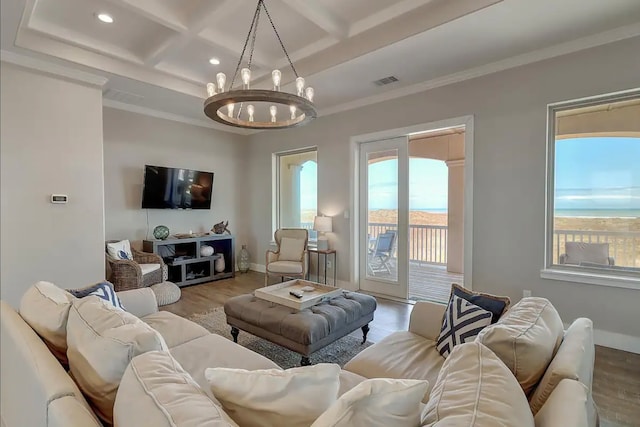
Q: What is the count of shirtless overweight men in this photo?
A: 0